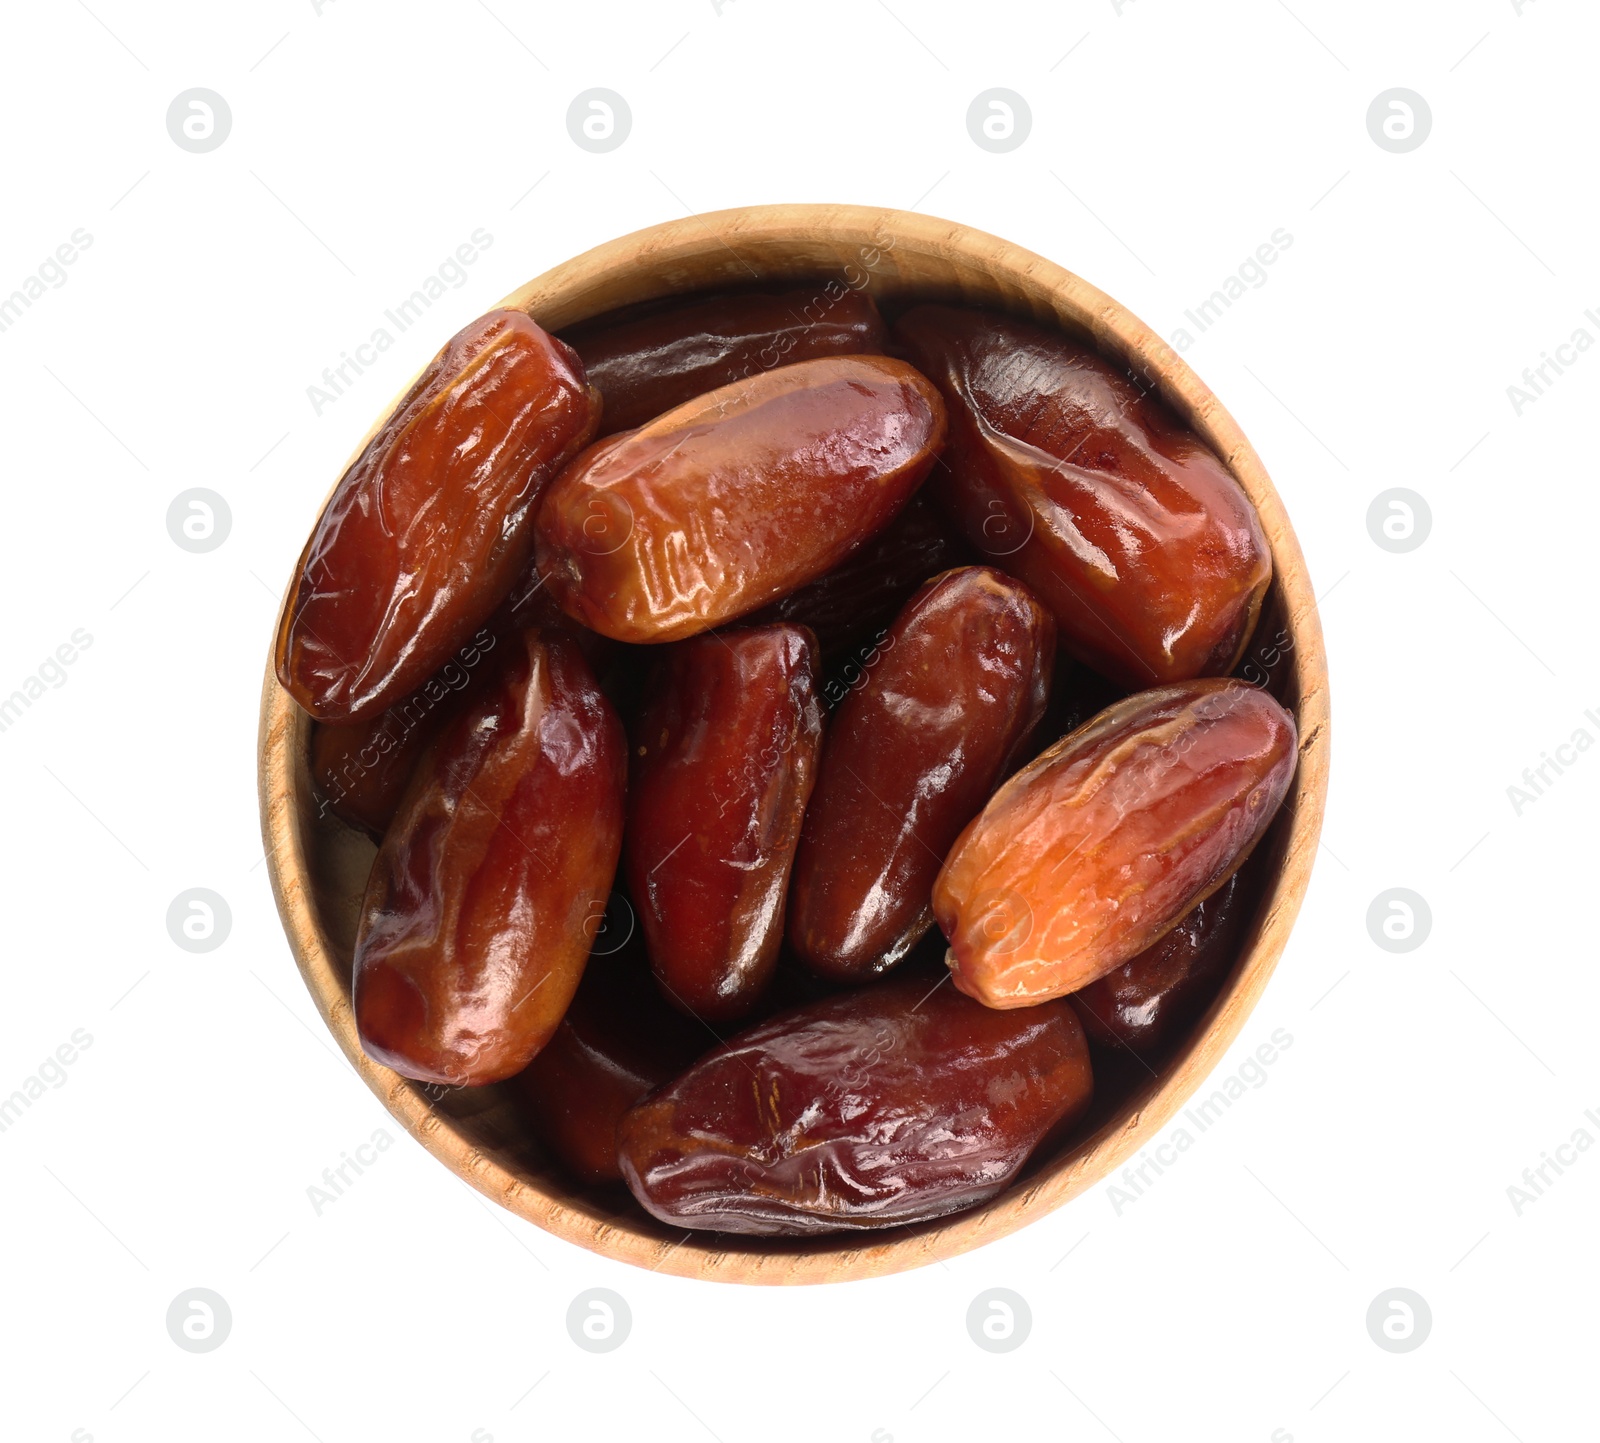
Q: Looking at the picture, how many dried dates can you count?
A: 13